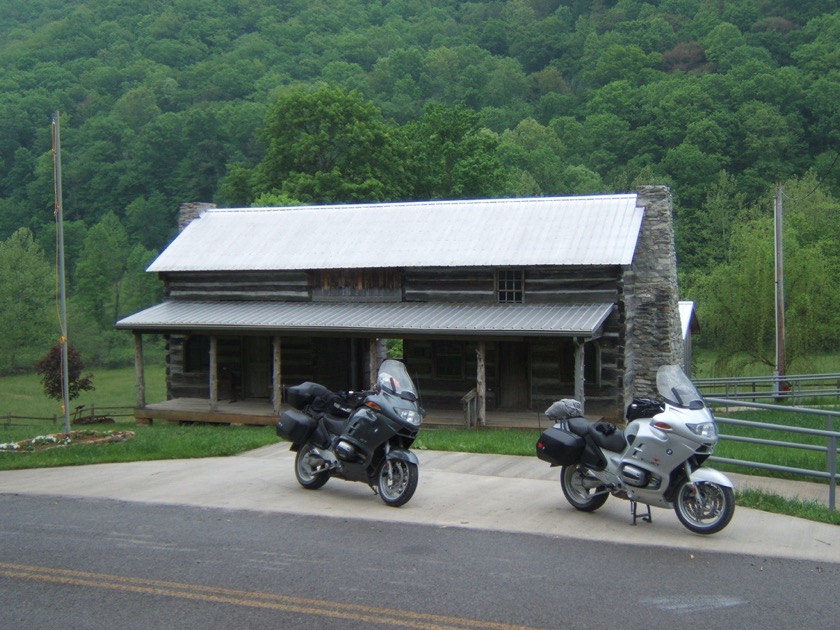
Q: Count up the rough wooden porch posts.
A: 6